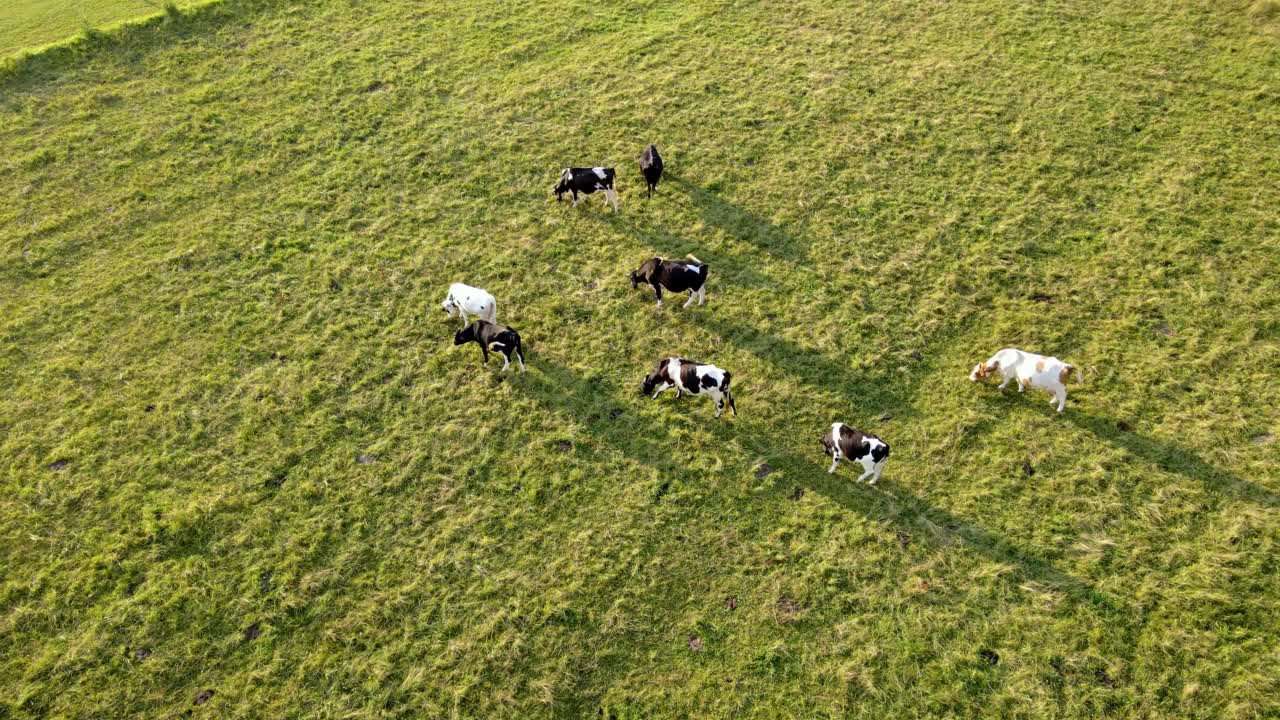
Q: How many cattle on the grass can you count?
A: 8